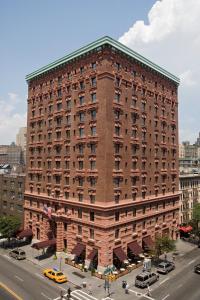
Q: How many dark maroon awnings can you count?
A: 7